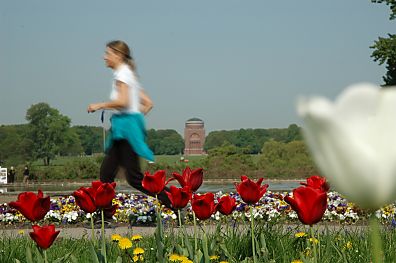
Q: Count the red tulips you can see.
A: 12